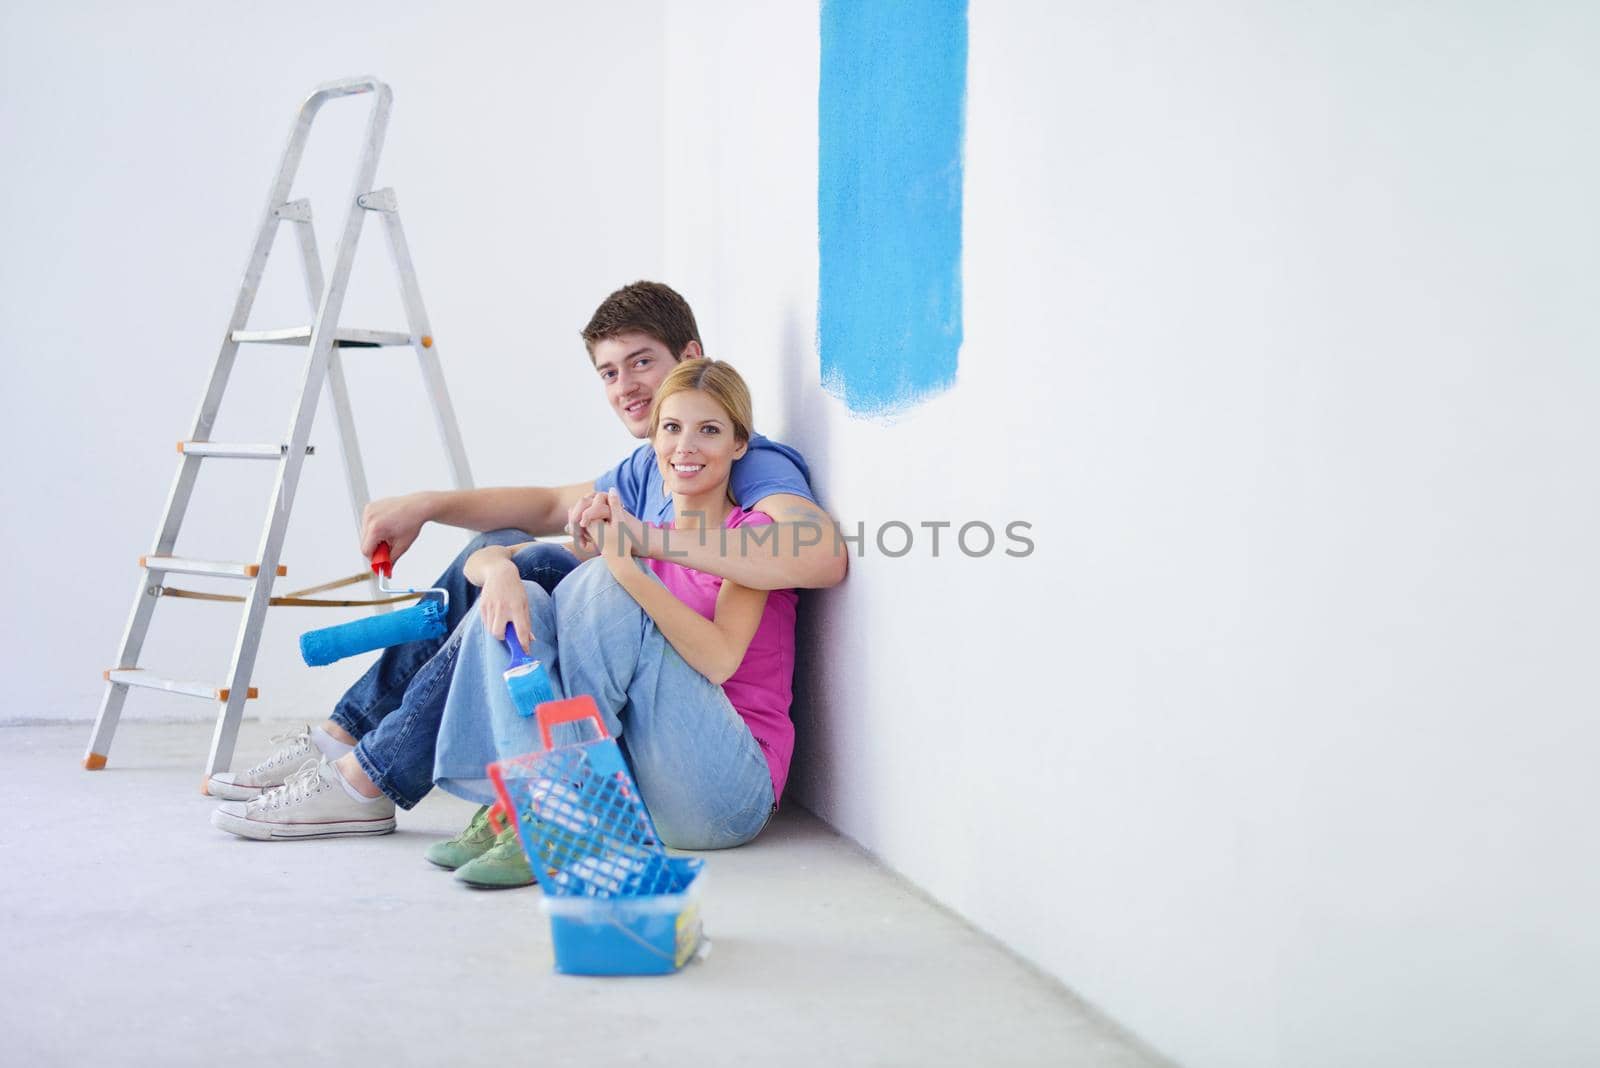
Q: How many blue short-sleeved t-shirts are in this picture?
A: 1